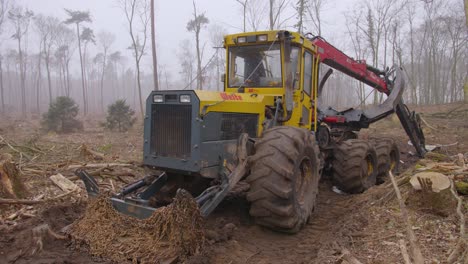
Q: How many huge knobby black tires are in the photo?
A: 3